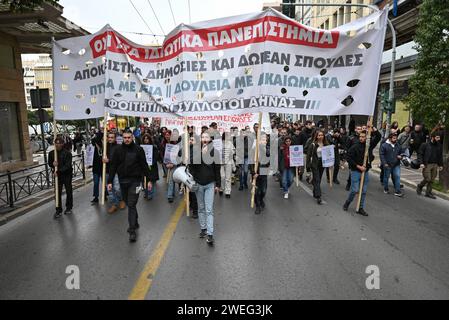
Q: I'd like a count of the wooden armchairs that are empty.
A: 0